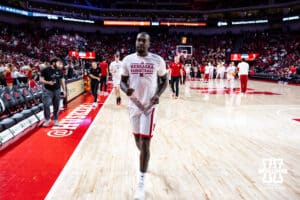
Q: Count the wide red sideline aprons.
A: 1